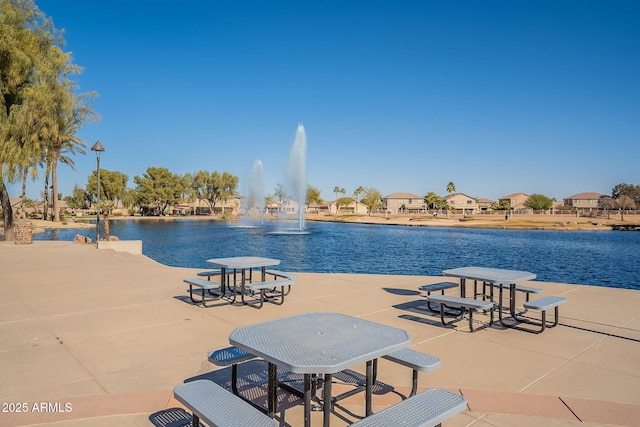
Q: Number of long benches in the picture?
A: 12